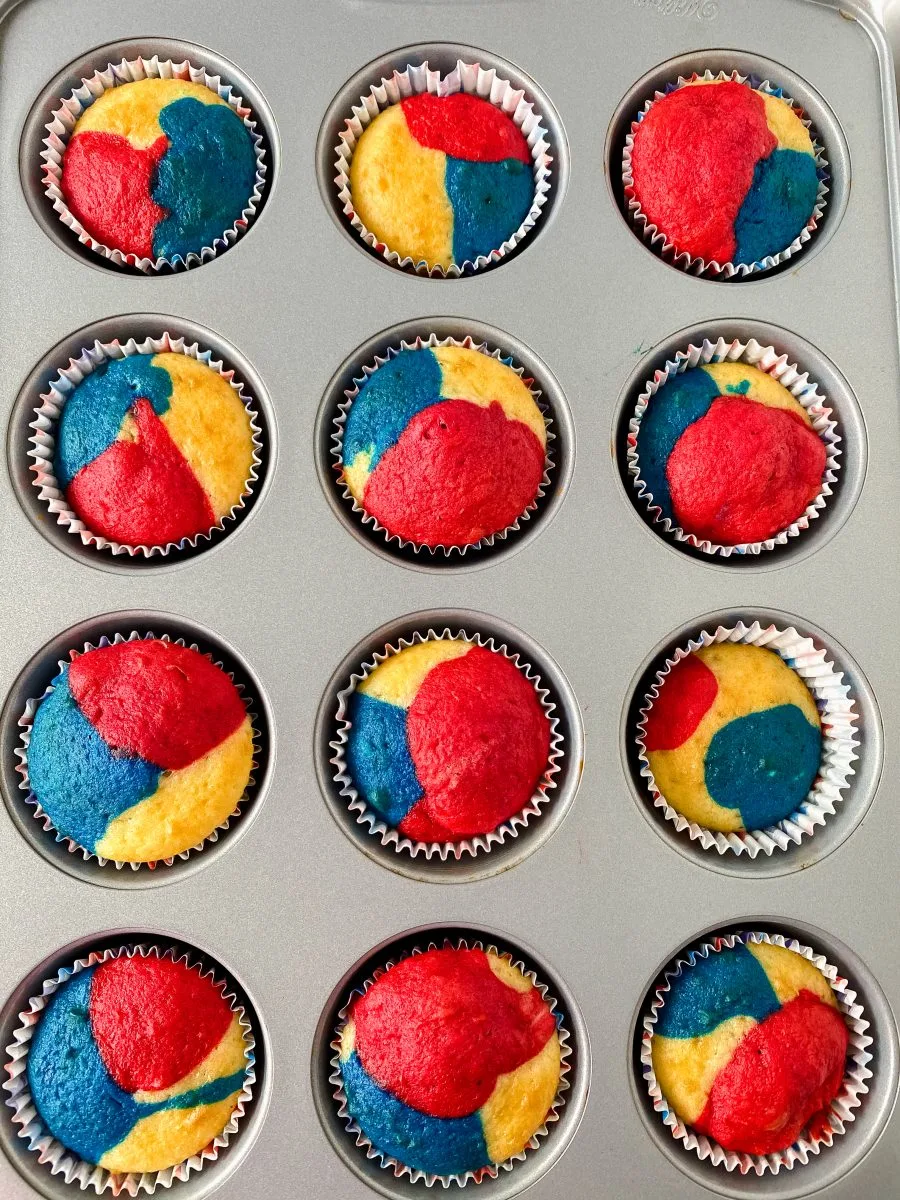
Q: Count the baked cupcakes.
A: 12